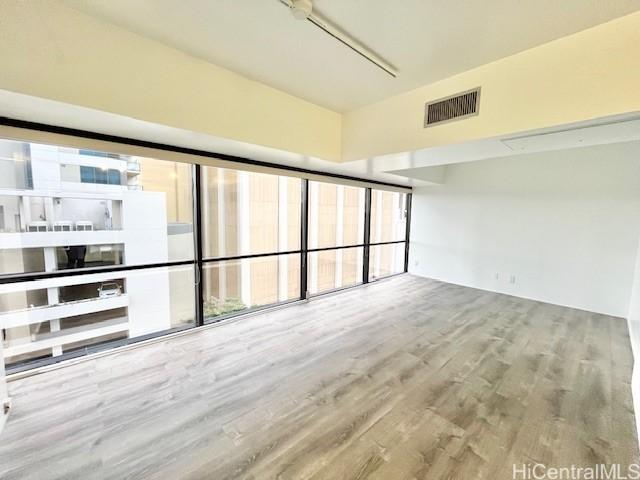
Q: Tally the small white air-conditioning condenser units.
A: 3